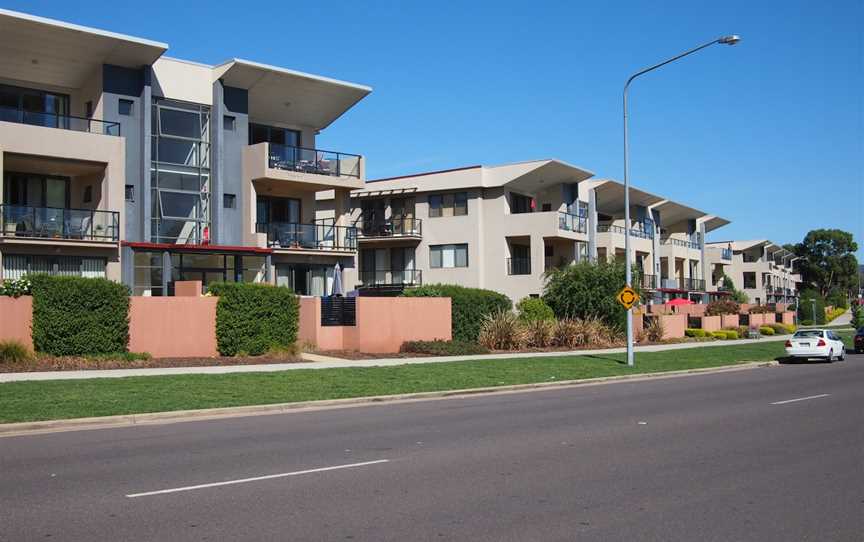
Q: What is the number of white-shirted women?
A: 0